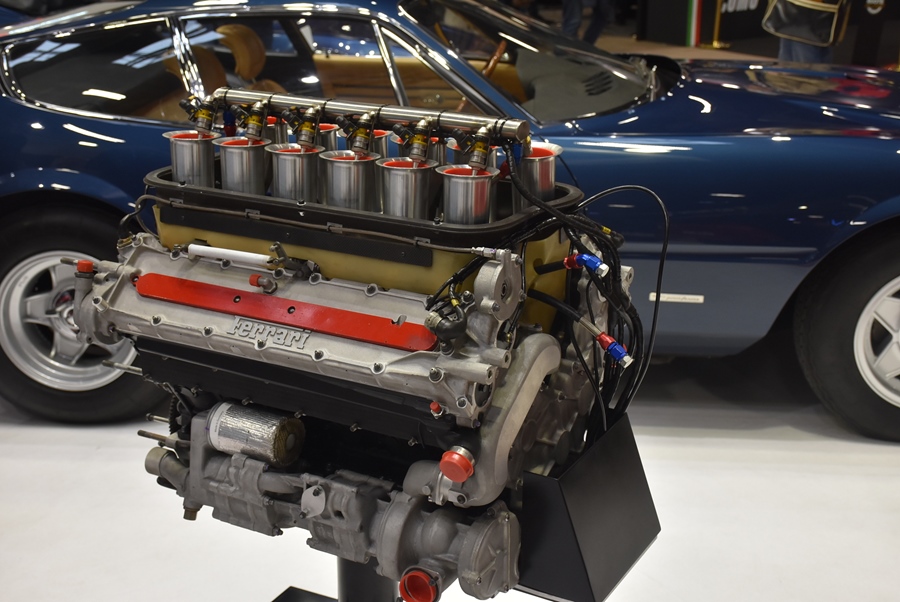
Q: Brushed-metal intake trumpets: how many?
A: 12